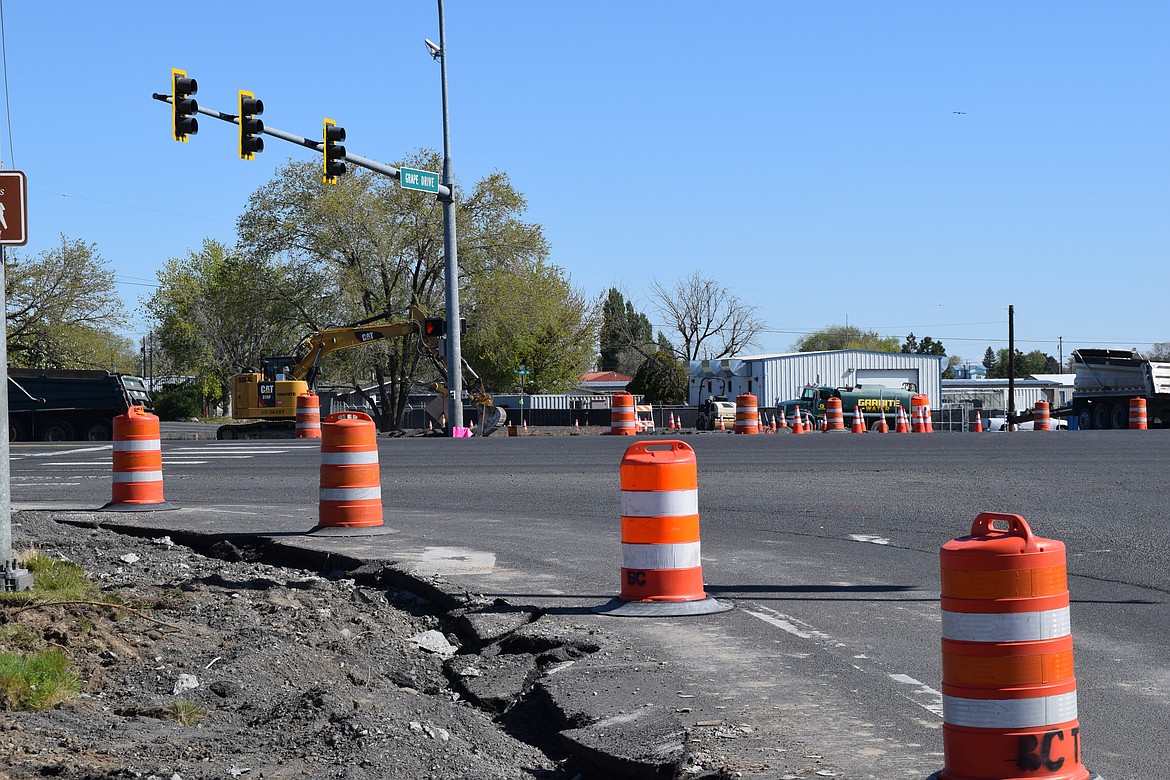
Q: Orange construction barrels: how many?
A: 11